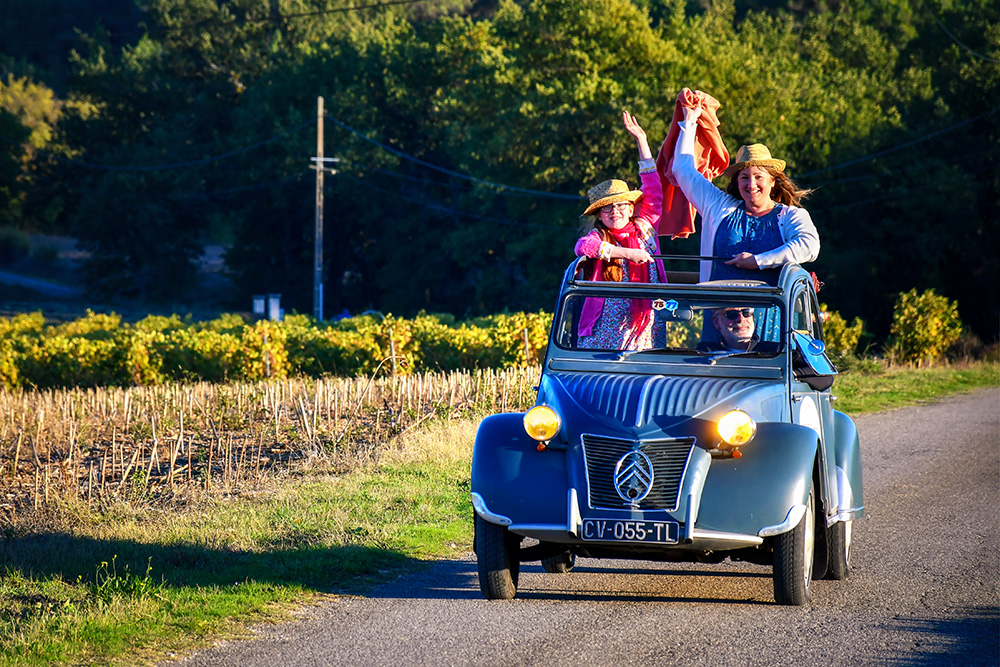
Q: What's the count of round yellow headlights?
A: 2